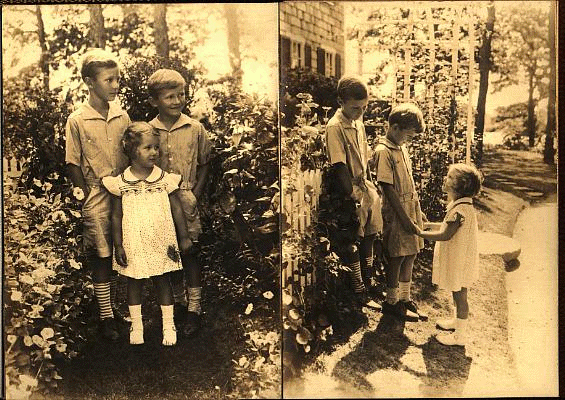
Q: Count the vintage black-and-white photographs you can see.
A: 2